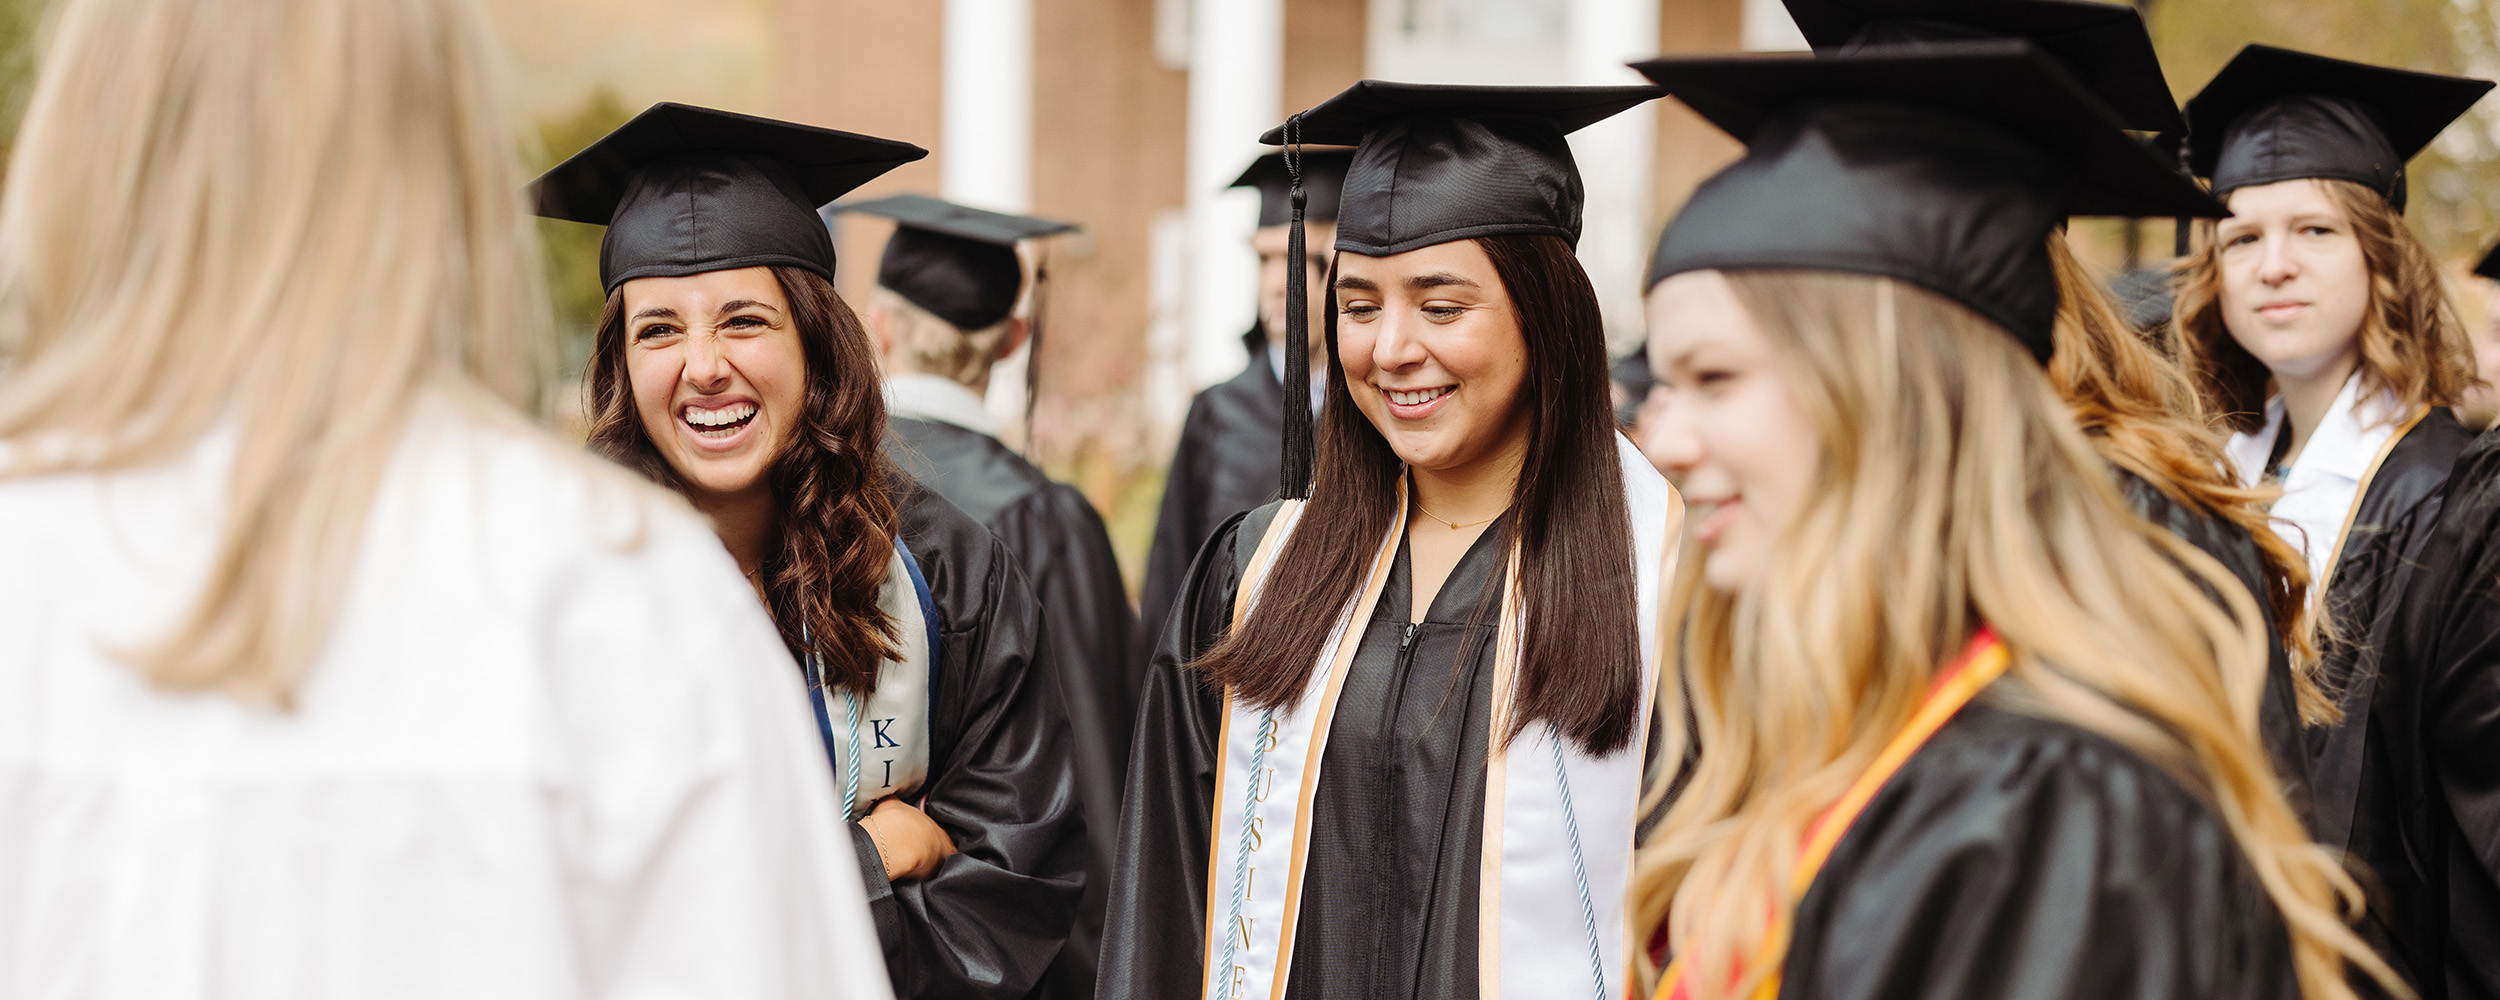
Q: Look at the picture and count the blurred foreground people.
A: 2